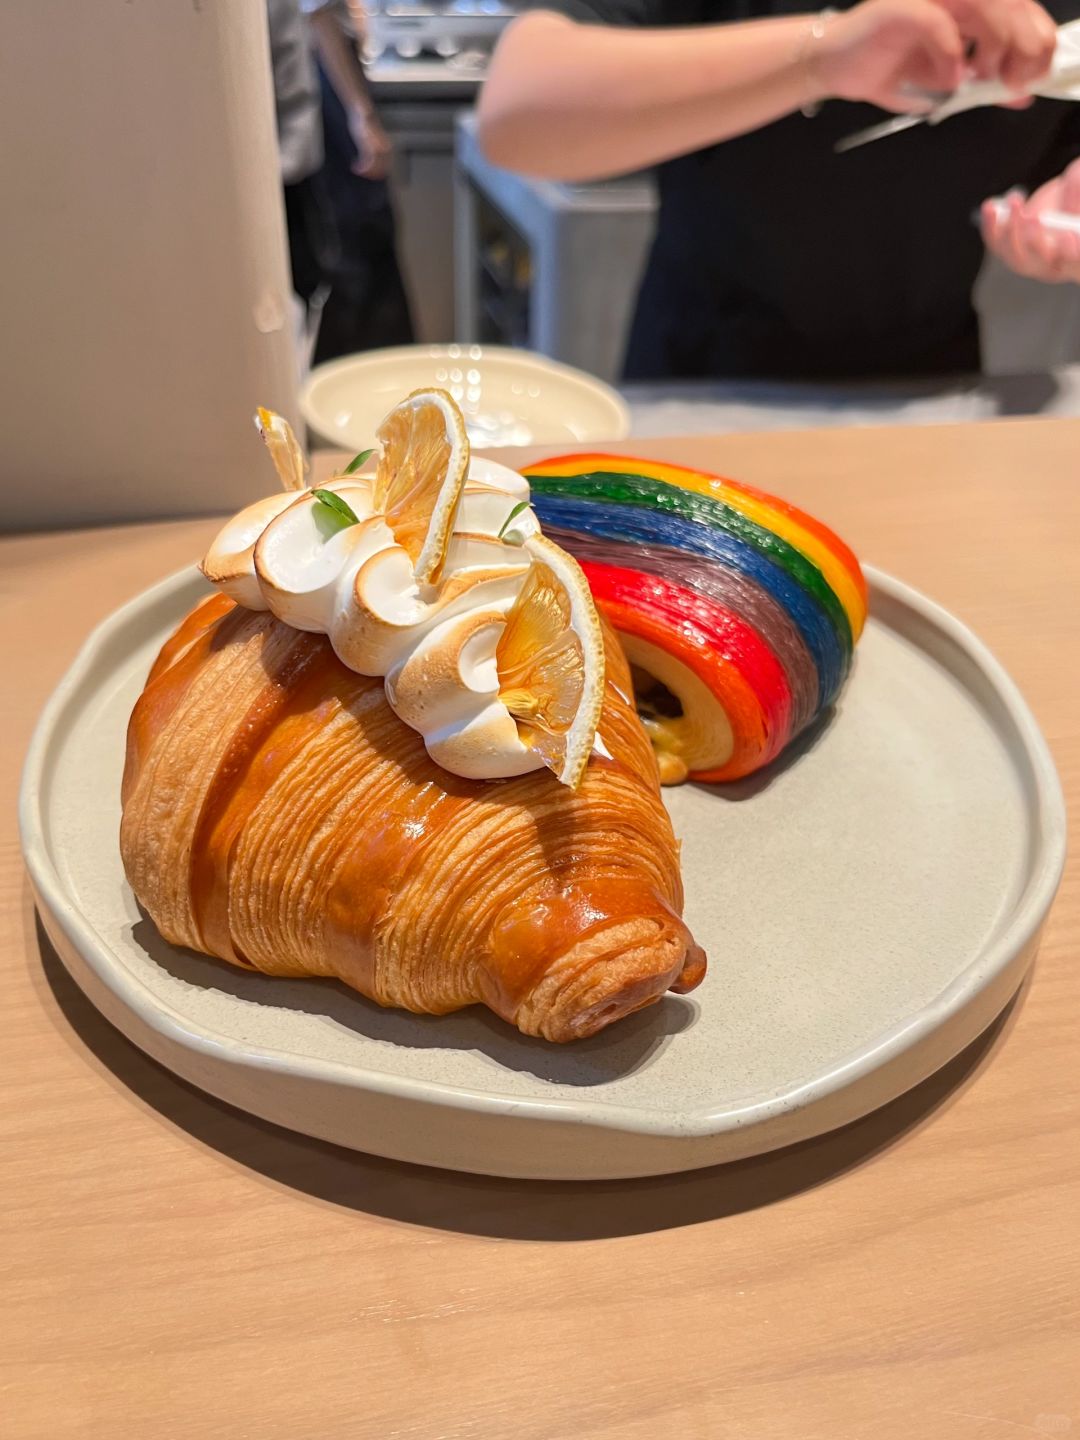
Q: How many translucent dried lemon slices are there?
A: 3